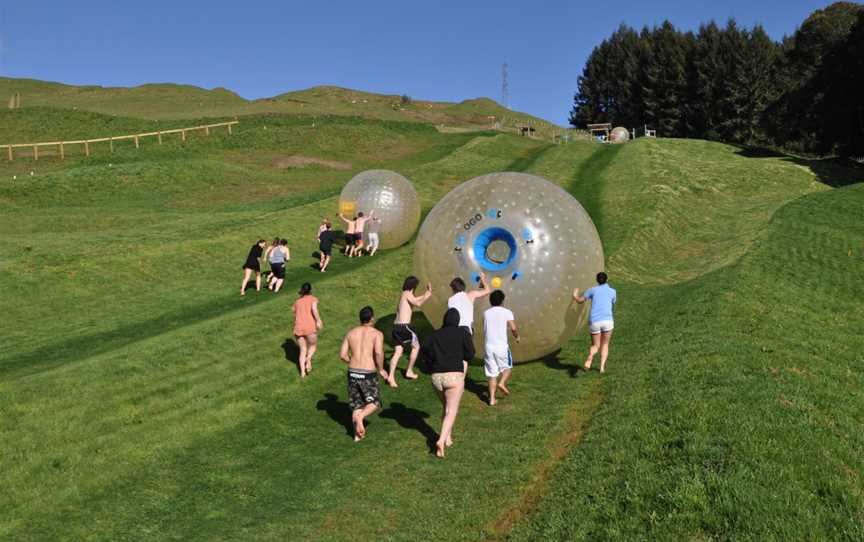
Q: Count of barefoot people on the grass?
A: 15